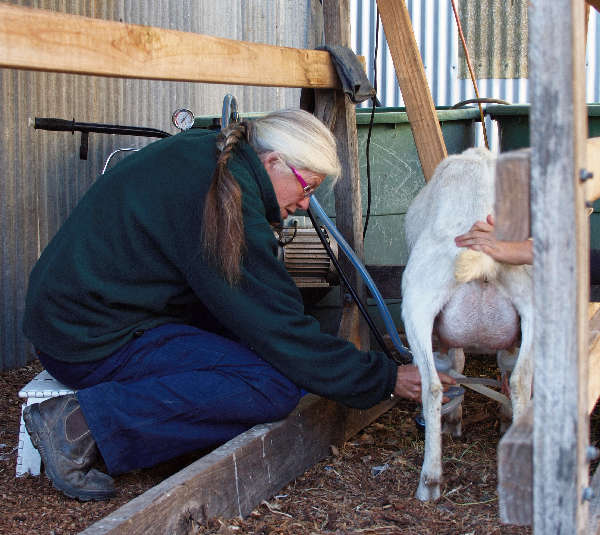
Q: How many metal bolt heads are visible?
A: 3